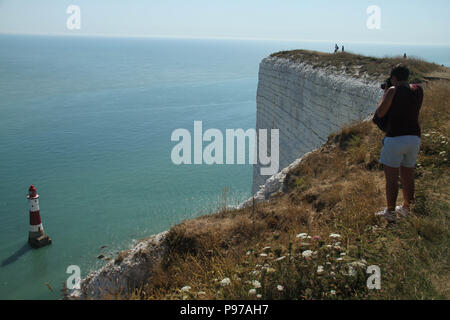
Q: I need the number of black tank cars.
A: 0